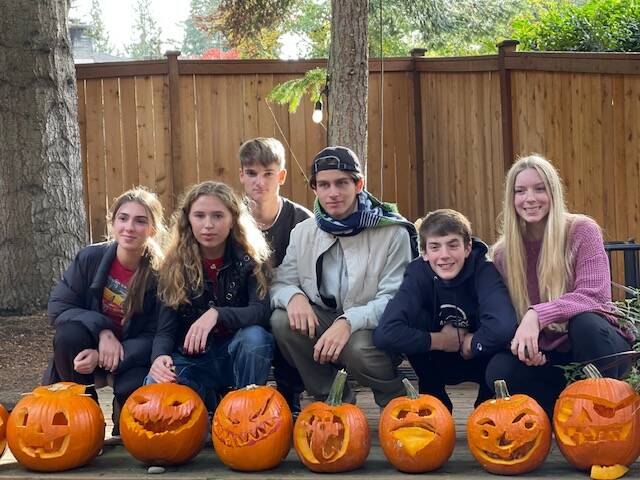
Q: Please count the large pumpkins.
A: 7